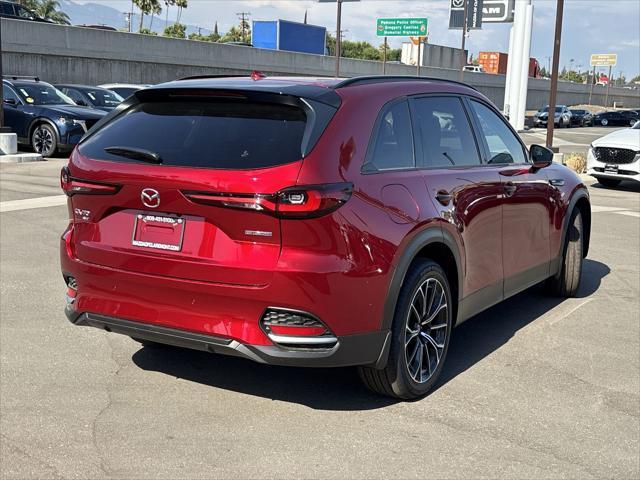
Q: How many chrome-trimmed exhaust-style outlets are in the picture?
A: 2